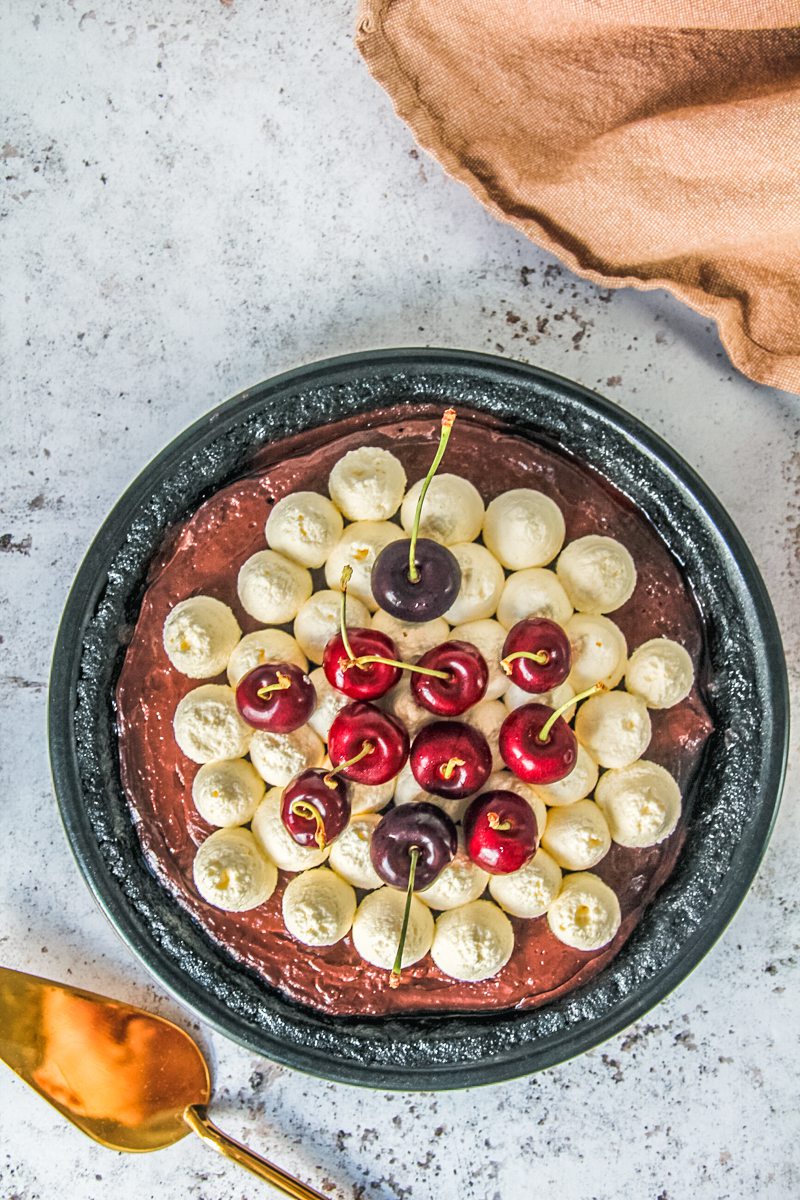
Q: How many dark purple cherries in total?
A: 2